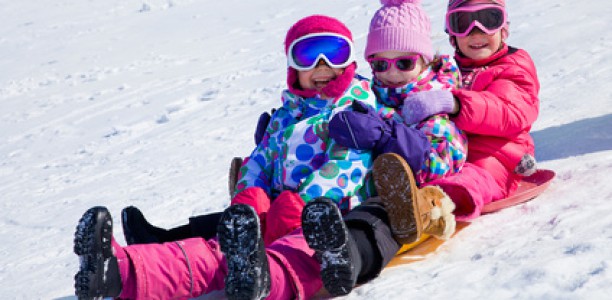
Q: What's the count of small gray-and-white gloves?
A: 1